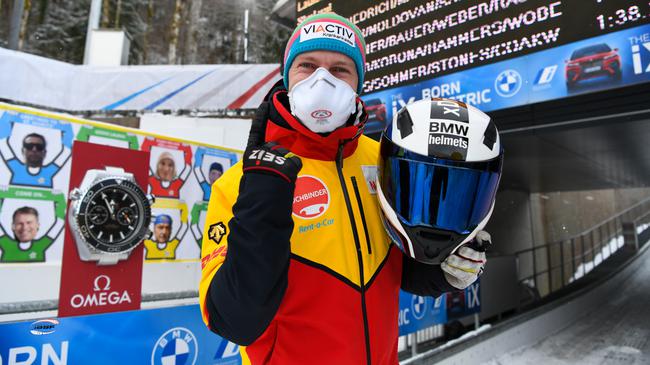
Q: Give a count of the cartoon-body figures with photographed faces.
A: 5